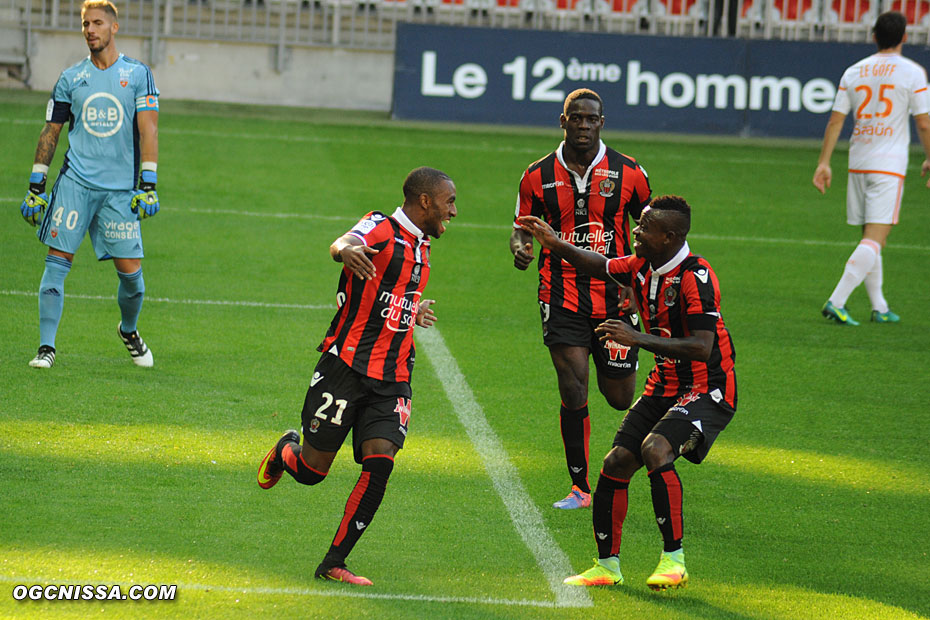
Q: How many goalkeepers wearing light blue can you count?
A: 1